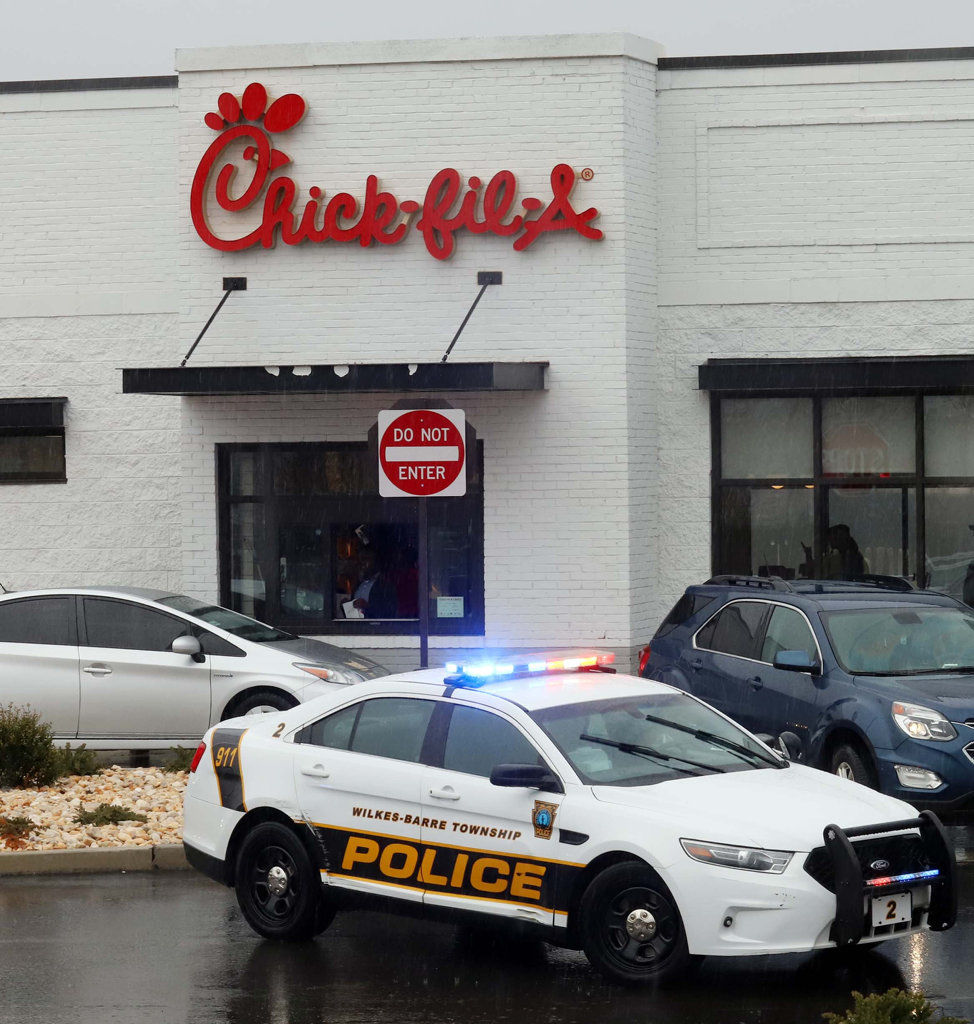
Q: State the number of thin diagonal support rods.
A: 2